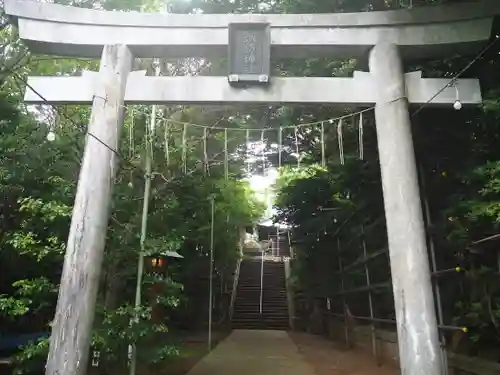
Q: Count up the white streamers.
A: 13